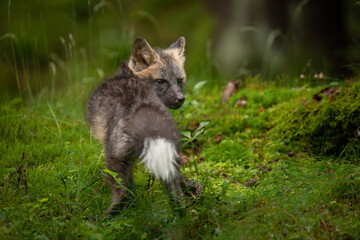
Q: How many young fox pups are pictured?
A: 1